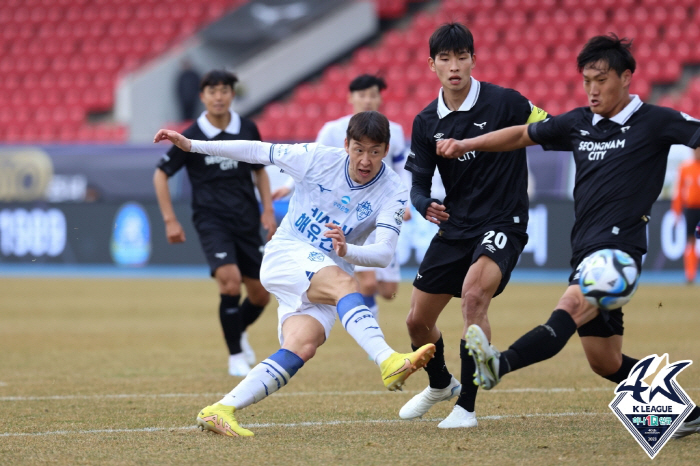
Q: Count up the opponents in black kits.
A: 3